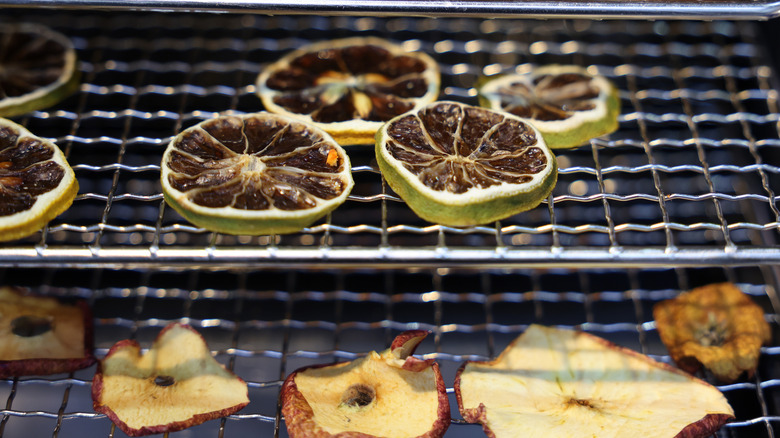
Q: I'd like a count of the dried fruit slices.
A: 11